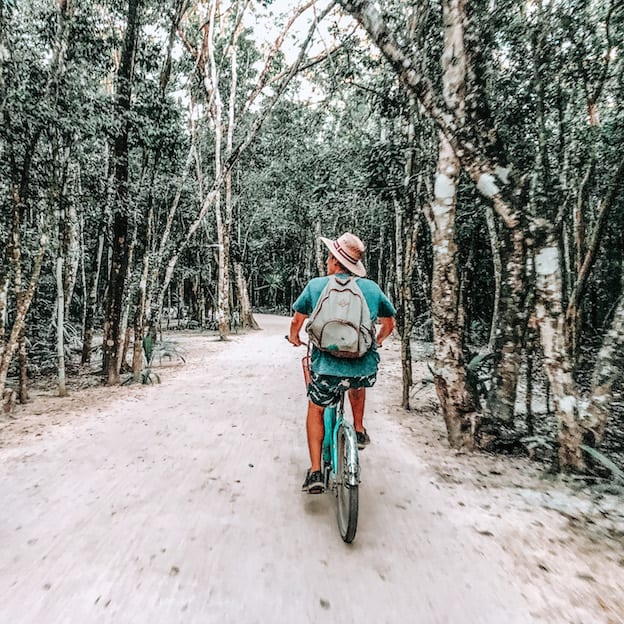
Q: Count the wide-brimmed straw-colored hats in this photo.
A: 1